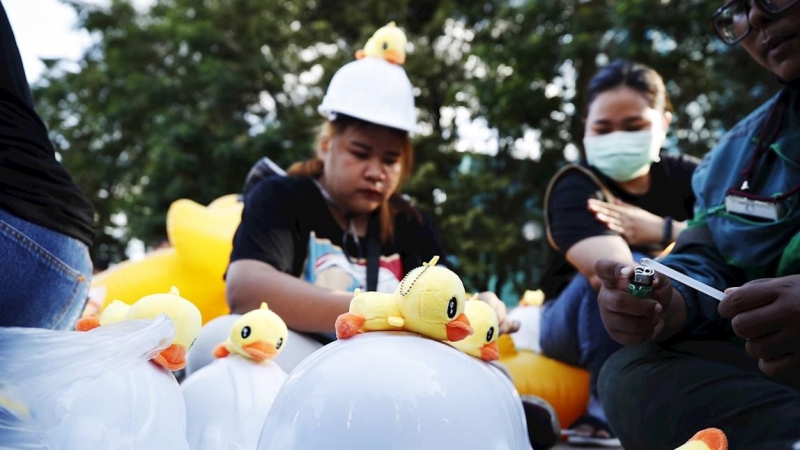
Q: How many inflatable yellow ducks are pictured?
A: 2